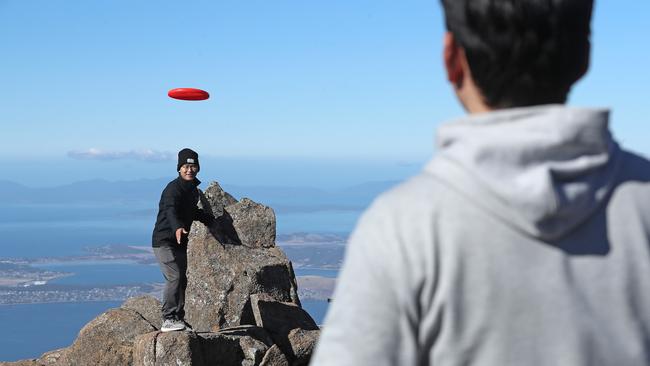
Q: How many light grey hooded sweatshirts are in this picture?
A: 1